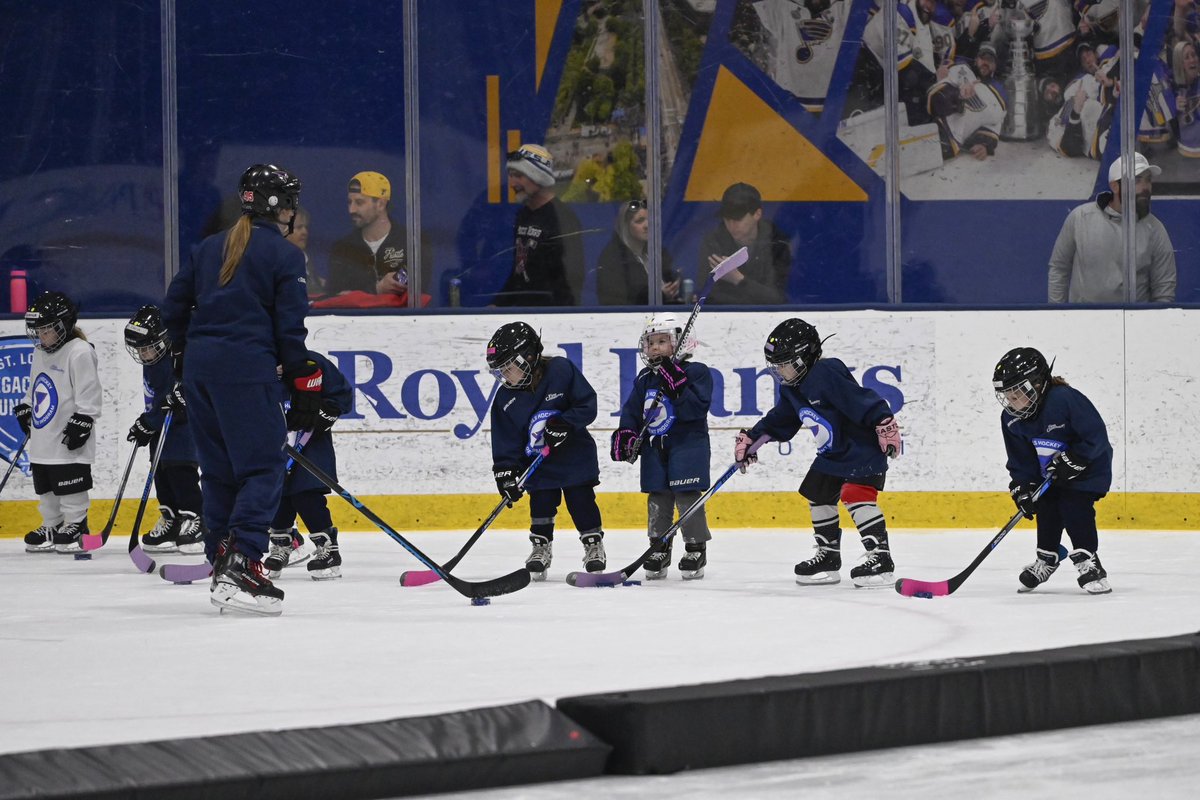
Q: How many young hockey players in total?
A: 7